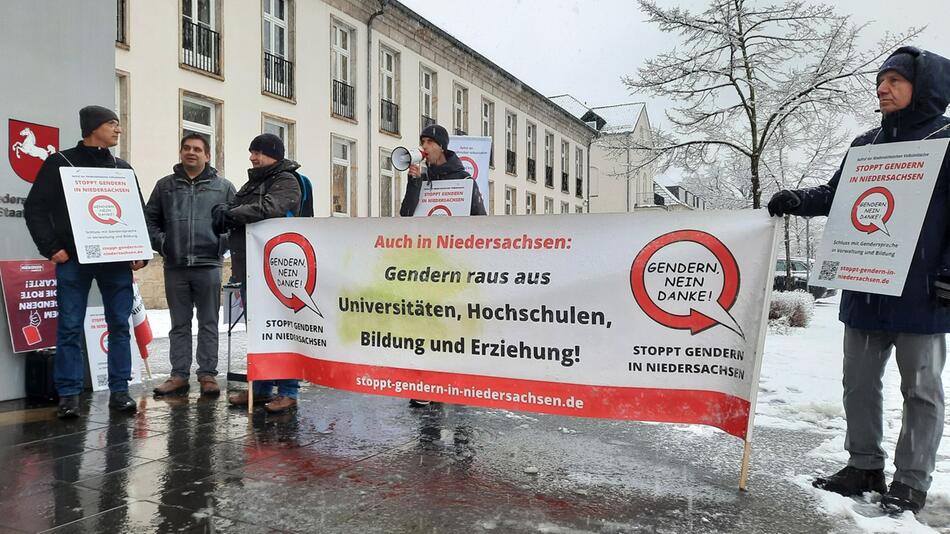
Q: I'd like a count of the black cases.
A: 1